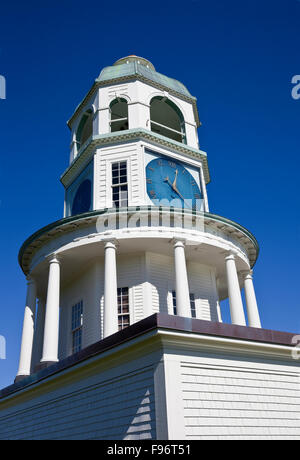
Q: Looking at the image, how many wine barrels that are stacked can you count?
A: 0